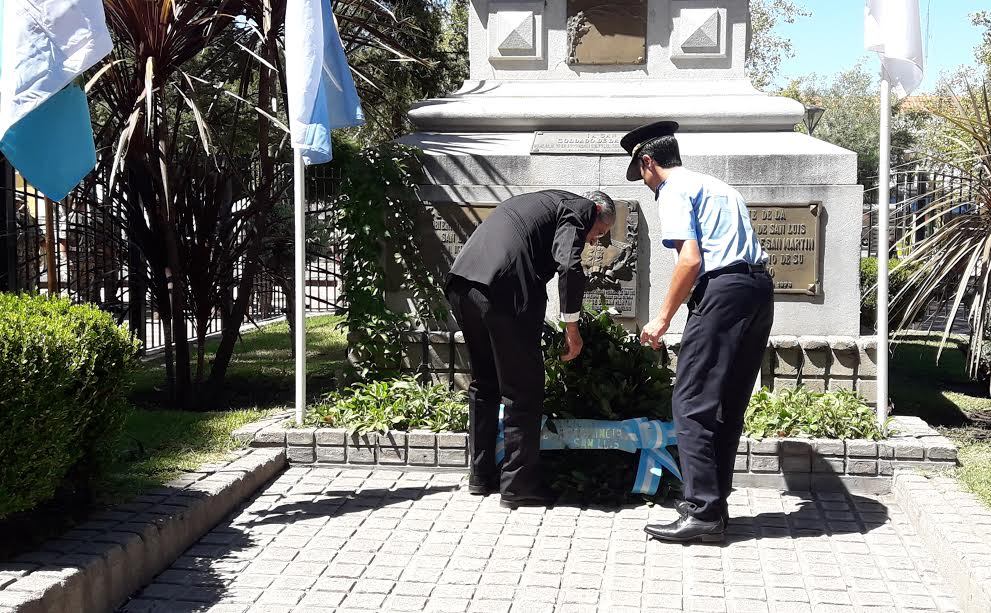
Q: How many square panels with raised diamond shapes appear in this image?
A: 2